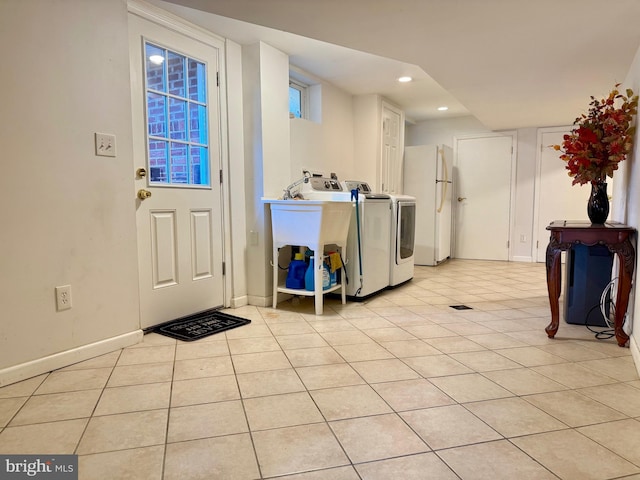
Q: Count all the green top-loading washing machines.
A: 0